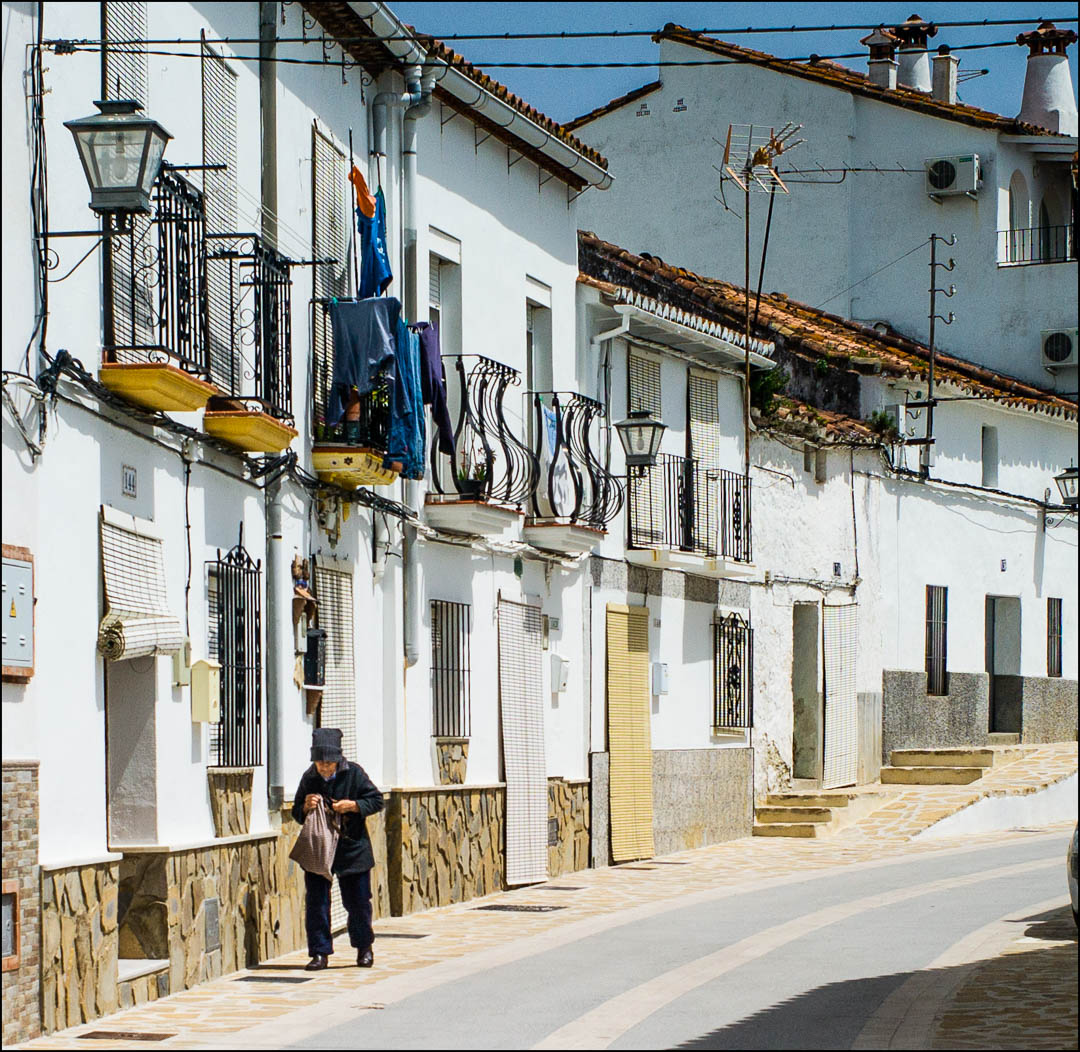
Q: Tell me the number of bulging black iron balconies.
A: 2